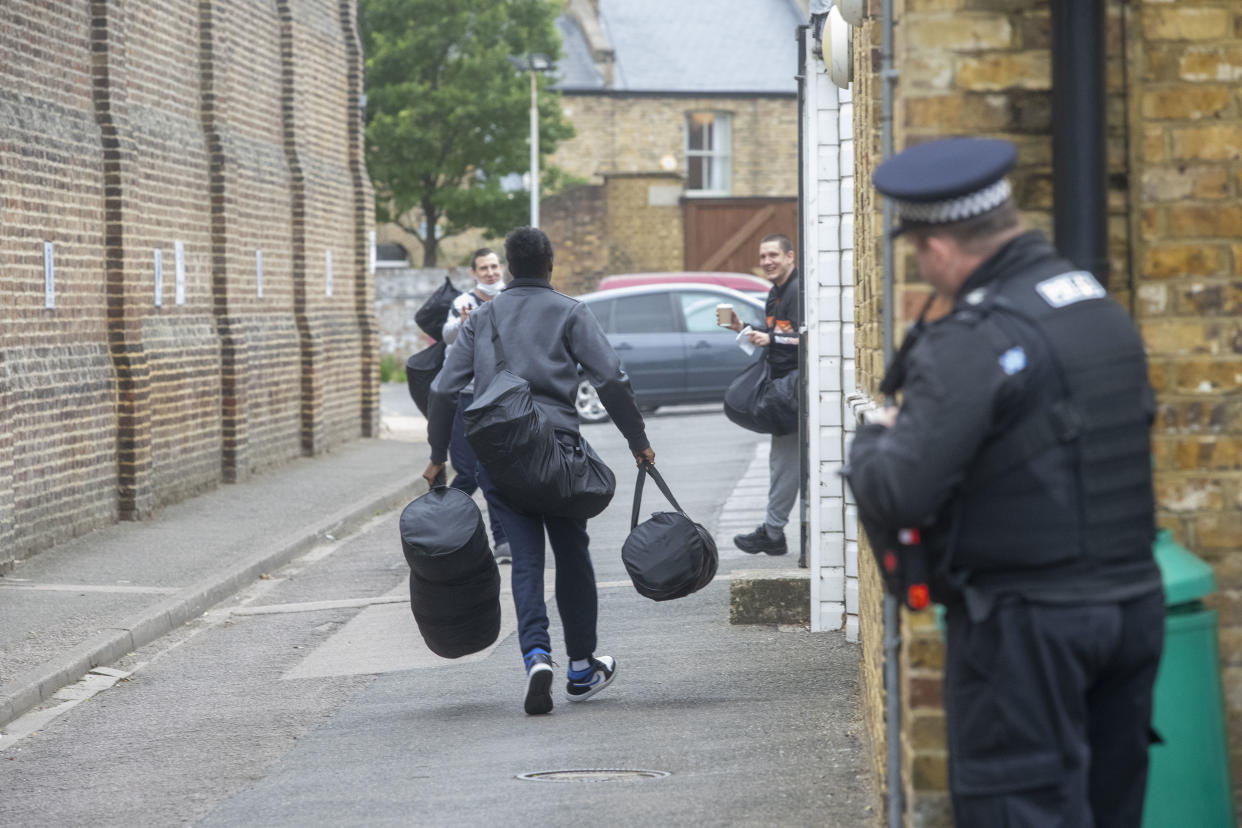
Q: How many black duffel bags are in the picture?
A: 6